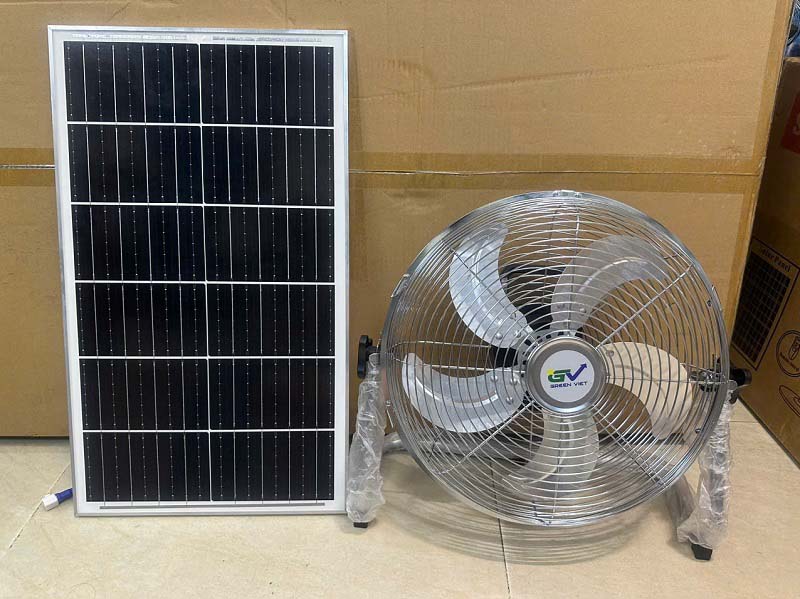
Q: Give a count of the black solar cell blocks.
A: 12